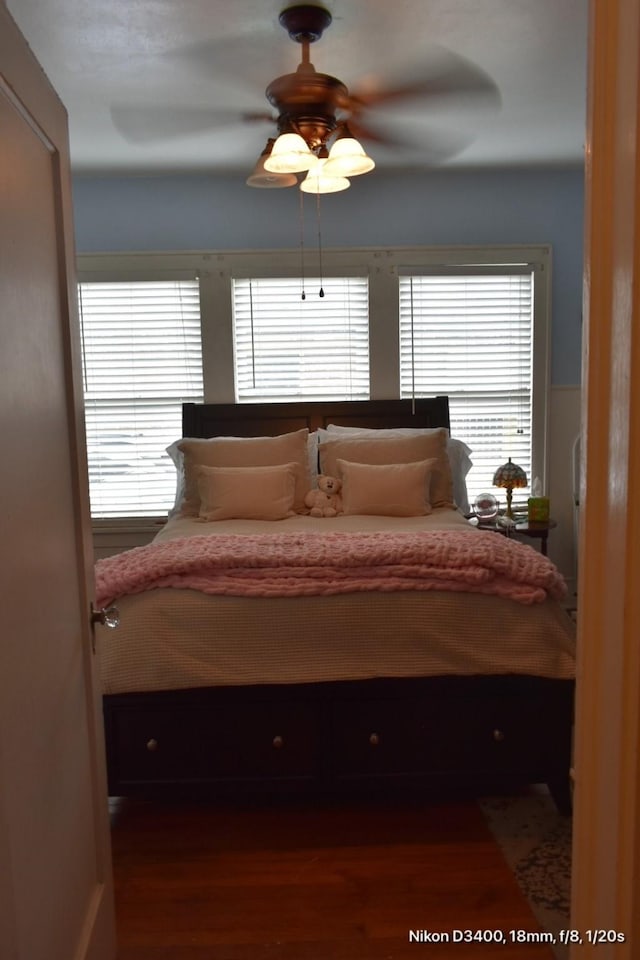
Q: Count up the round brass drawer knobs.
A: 4